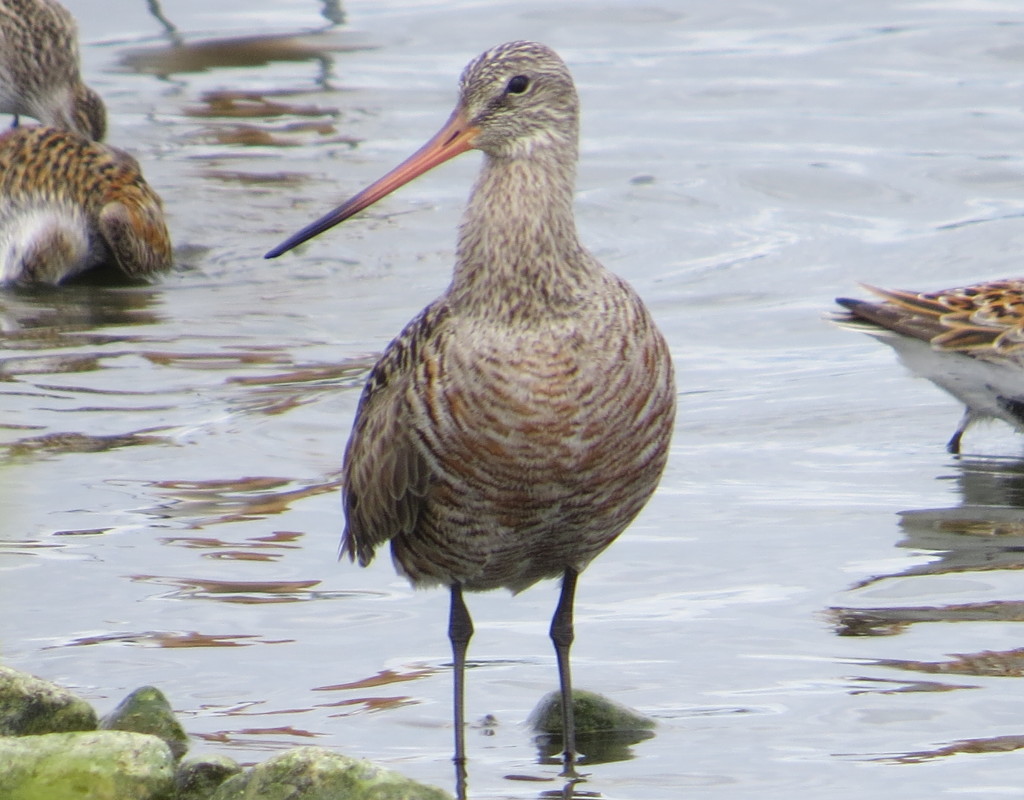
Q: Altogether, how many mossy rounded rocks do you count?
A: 6